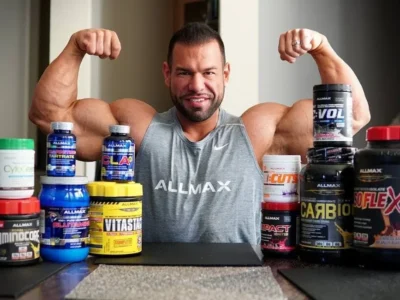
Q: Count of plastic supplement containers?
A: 11